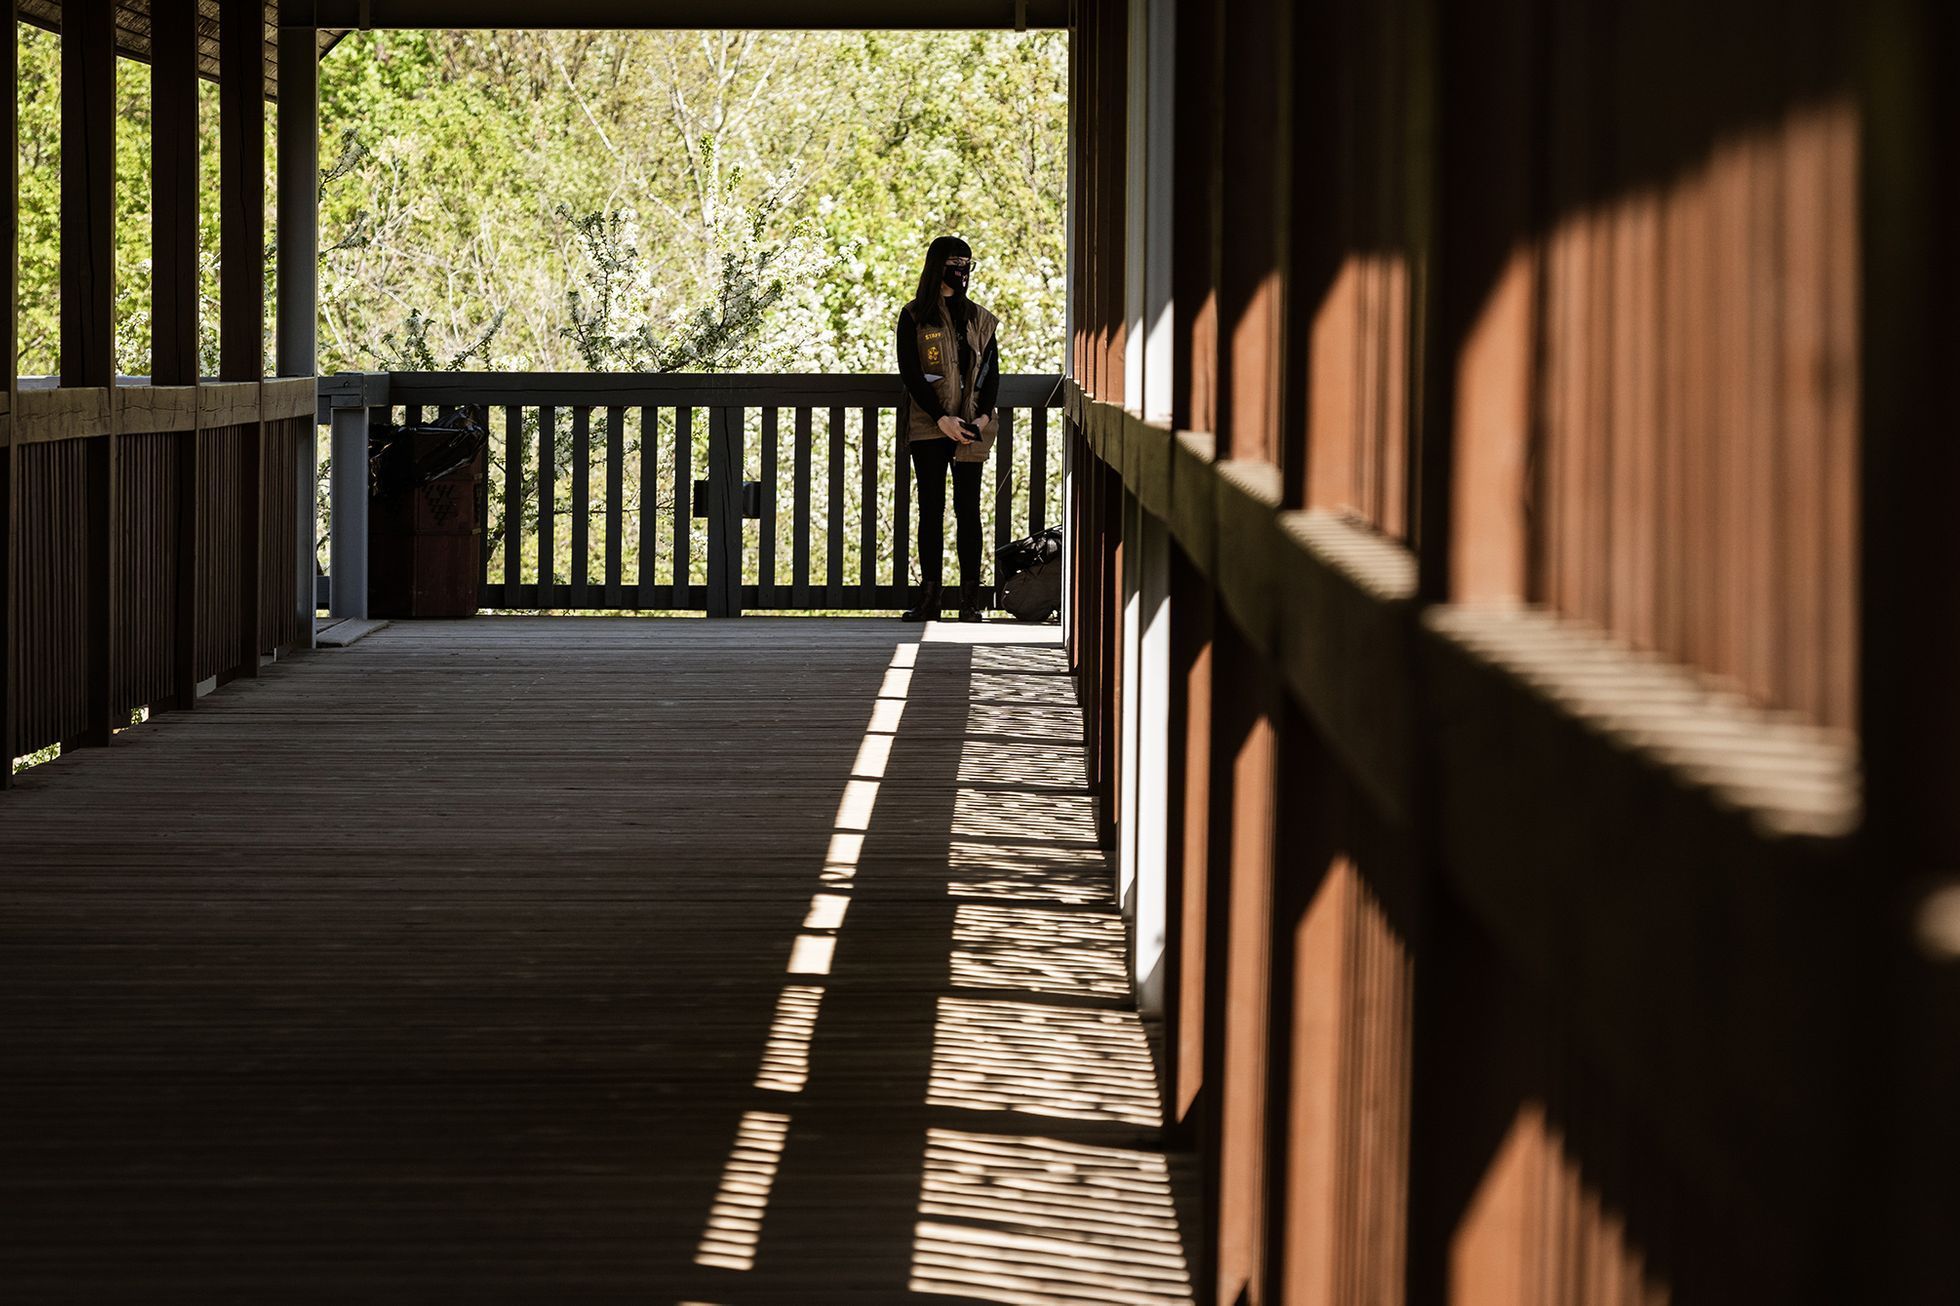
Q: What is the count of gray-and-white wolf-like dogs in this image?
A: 0